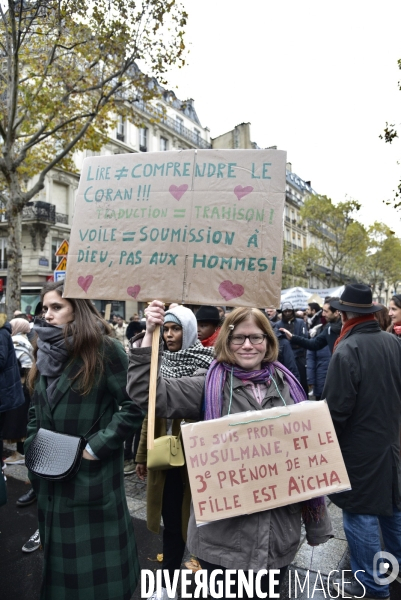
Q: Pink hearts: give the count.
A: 5